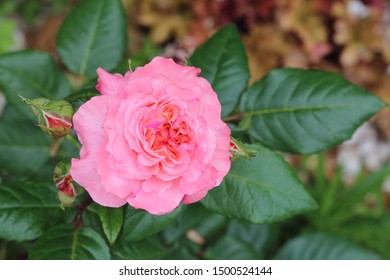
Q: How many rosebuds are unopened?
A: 3